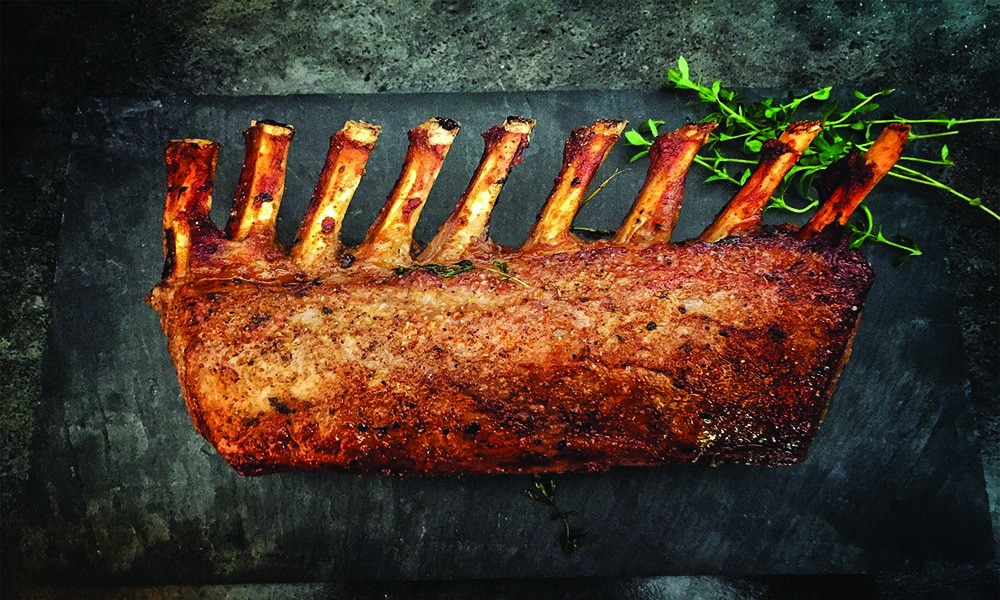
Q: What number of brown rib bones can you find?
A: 9